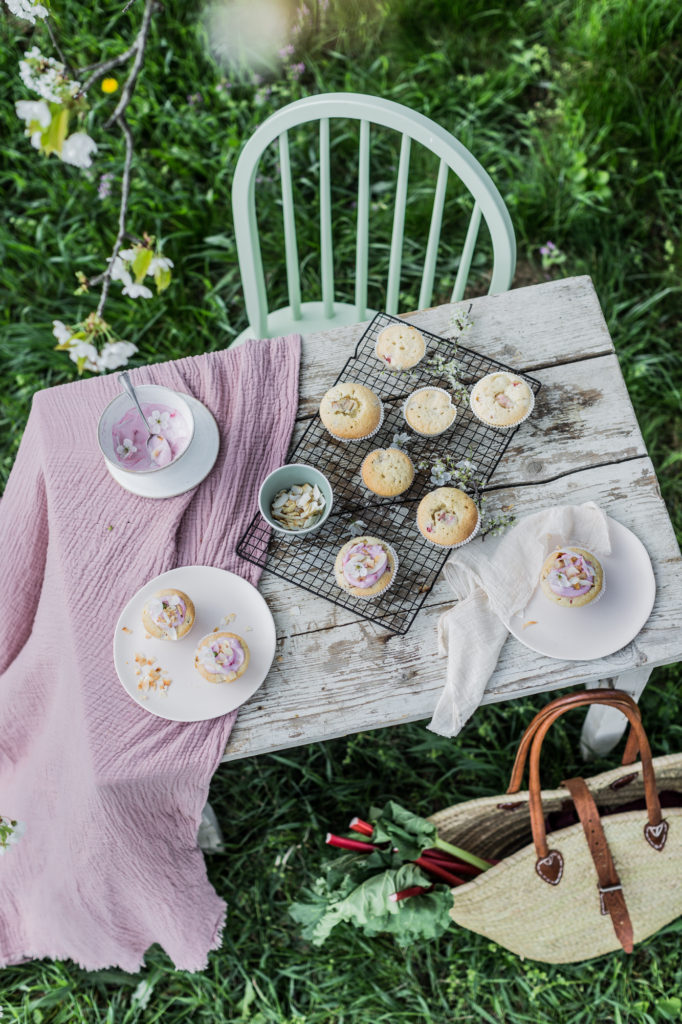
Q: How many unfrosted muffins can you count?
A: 6